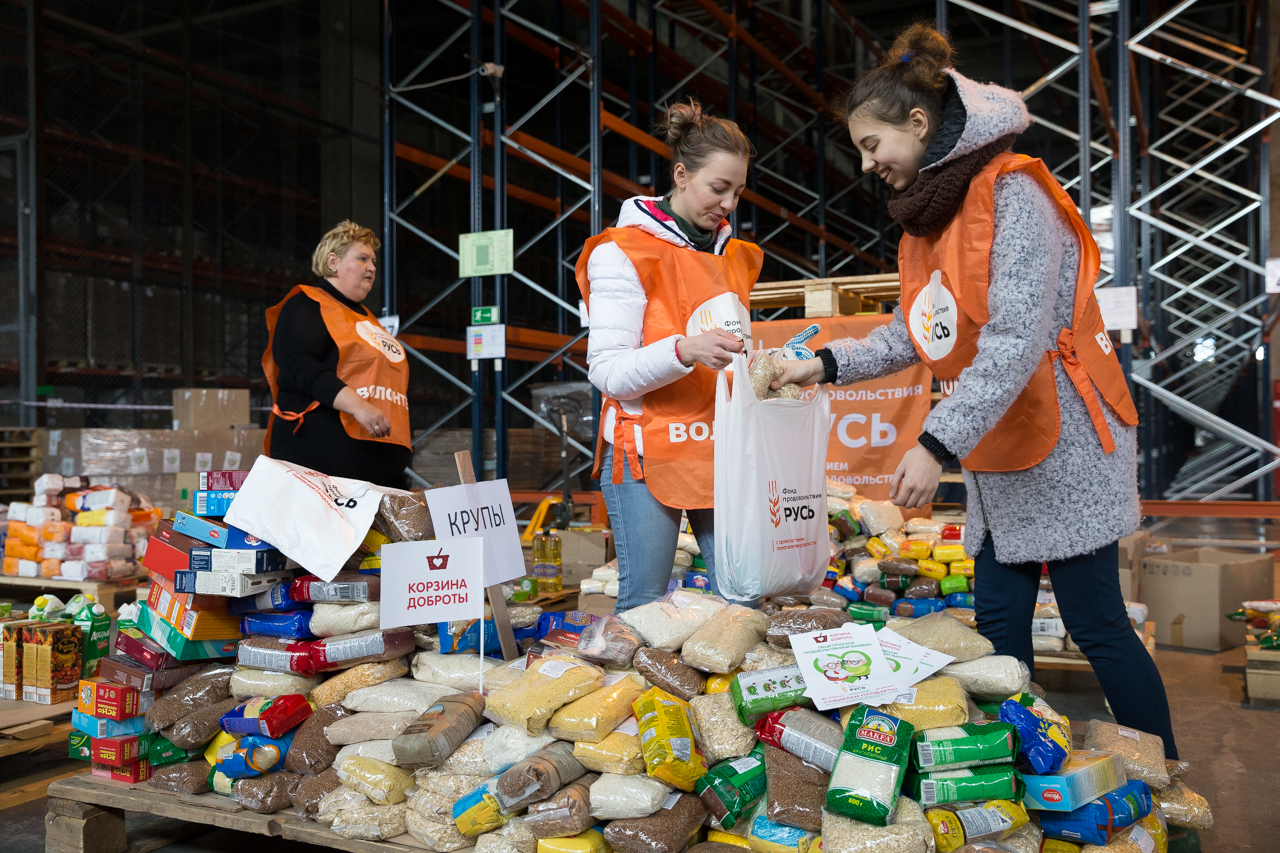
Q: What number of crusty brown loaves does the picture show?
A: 0